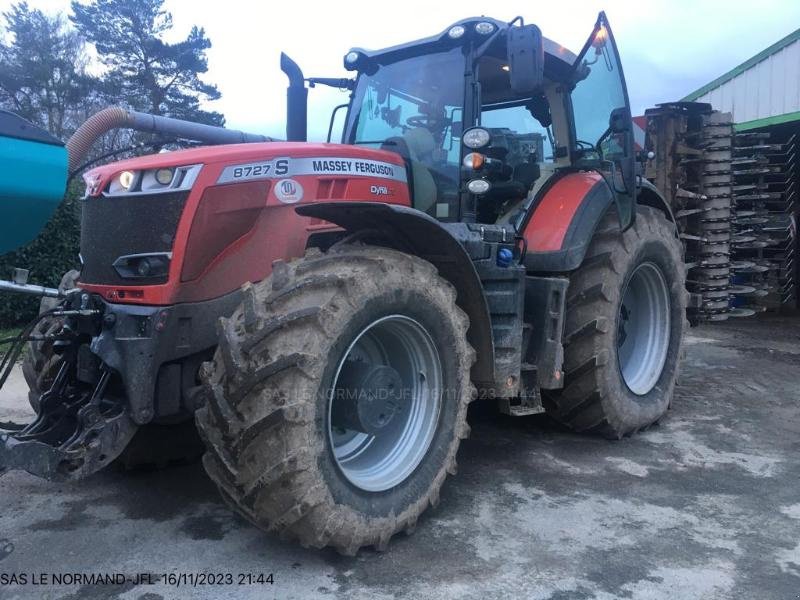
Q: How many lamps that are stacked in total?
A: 3